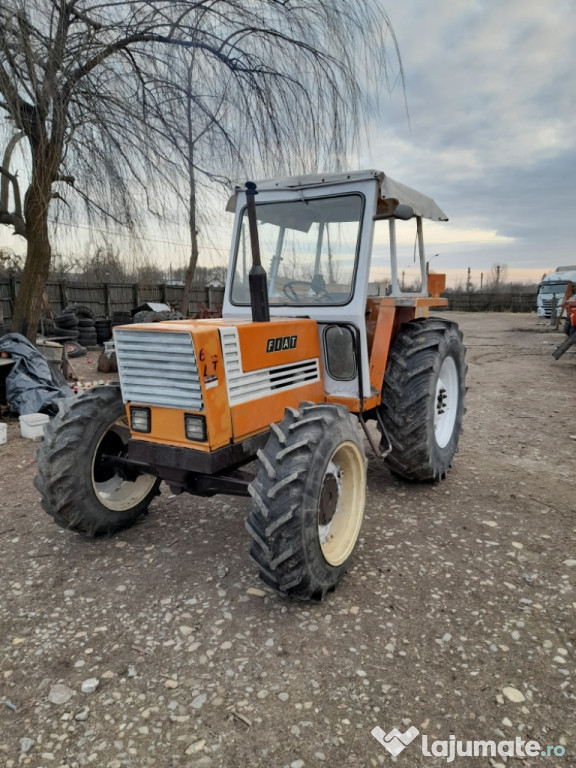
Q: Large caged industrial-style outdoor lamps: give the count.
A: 0